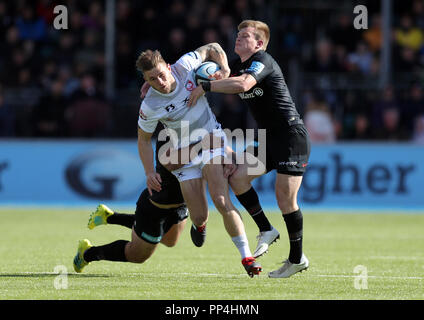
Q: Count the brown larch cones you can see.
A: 0